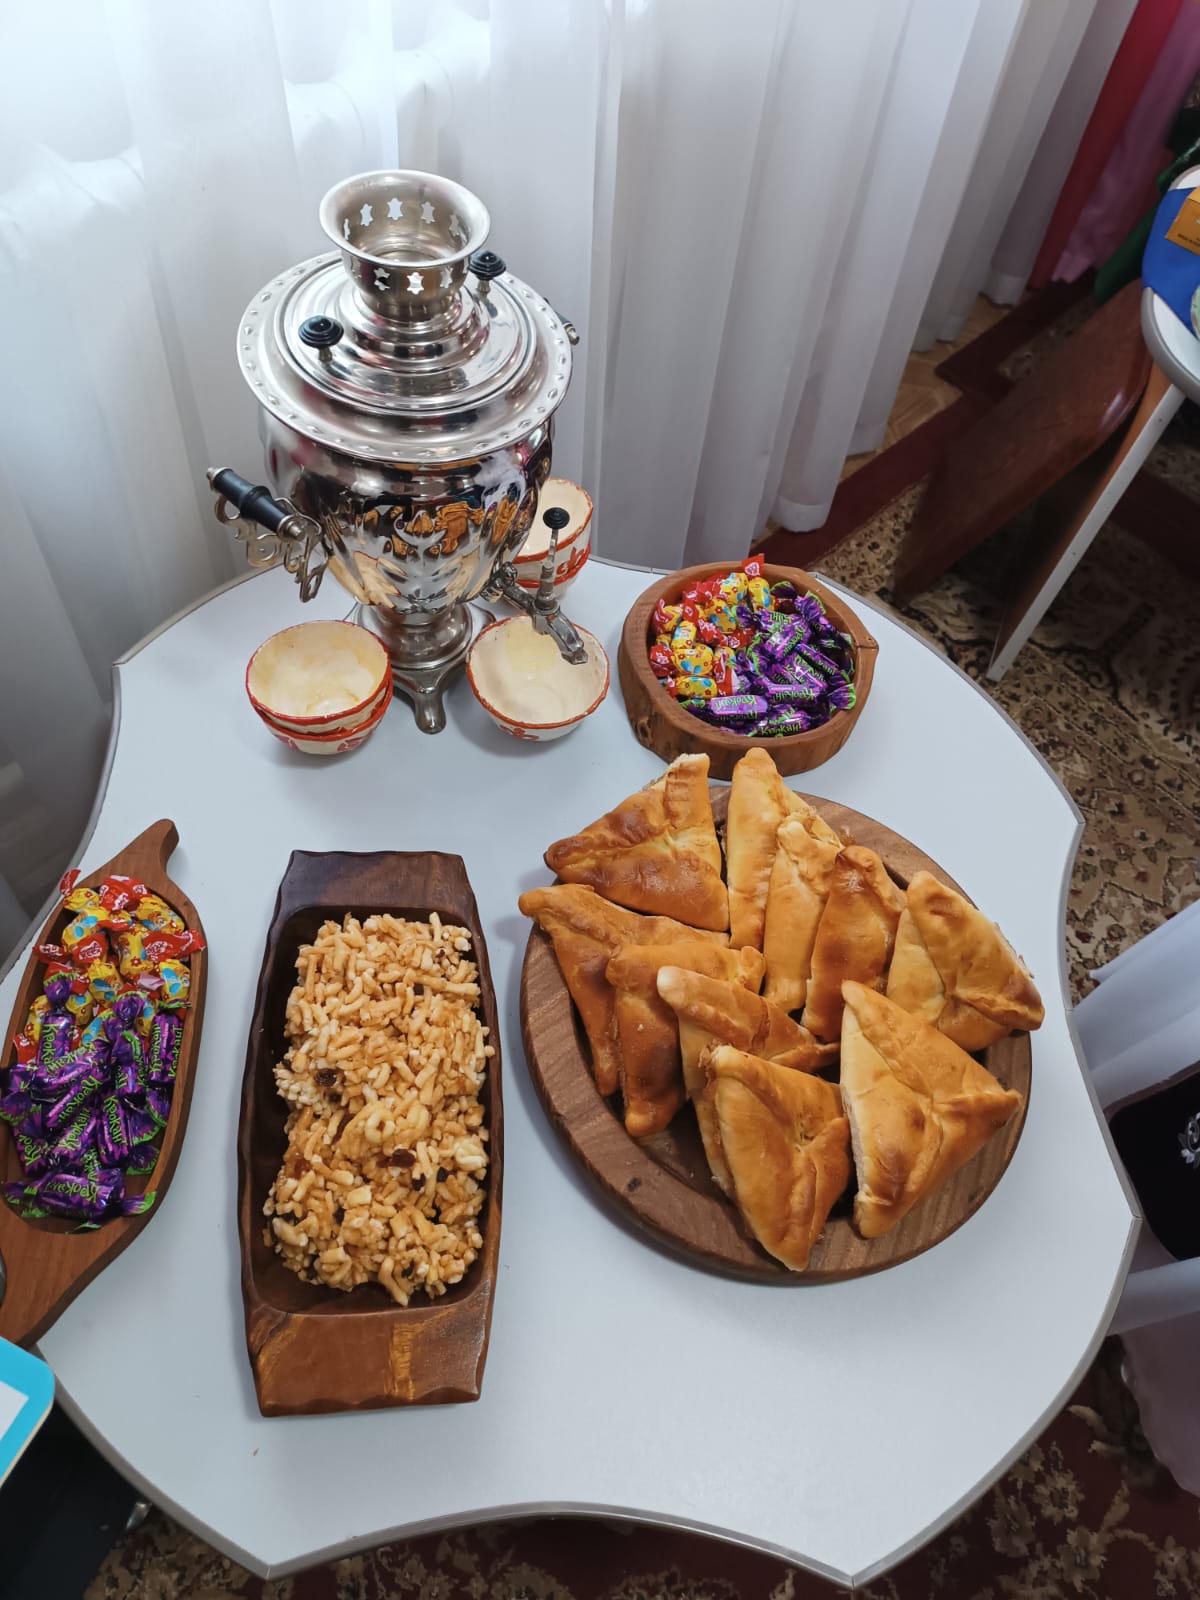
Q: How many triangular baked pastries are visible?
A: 10